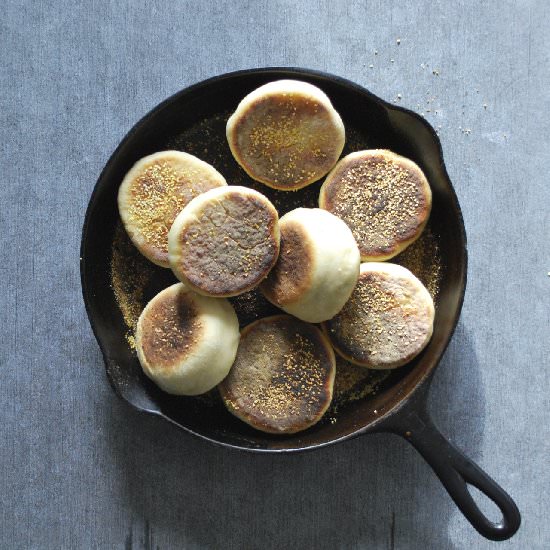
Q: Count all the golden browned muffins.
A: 8